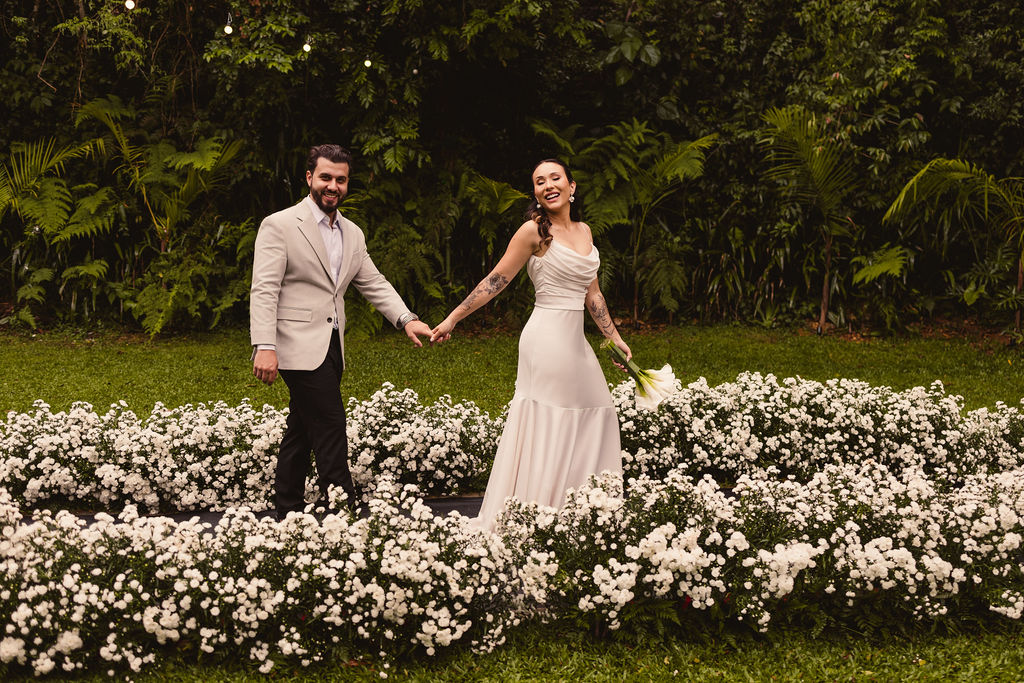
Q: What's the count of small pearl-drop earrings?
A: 2